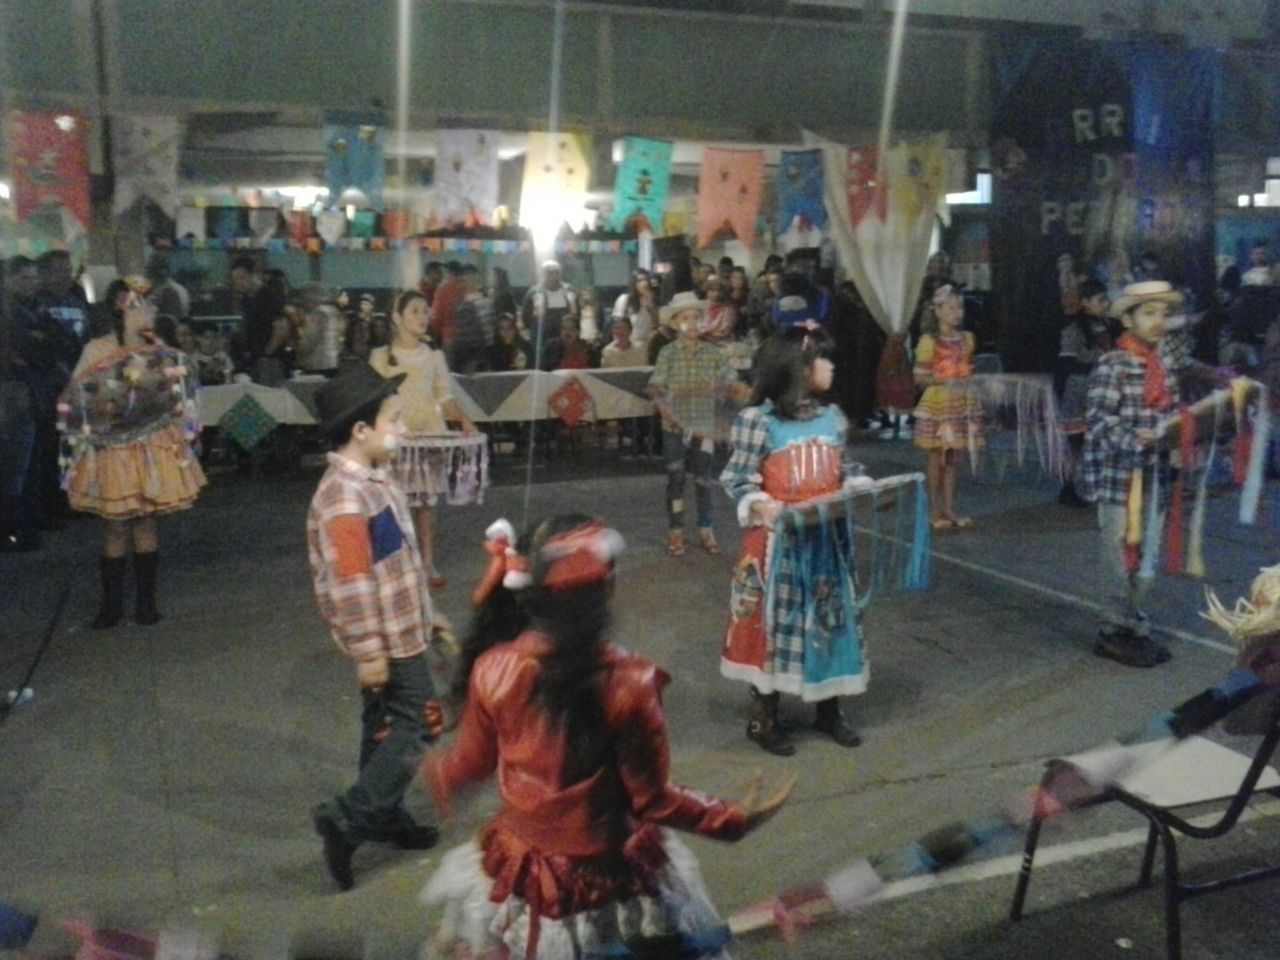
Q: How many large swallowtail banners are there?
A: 10